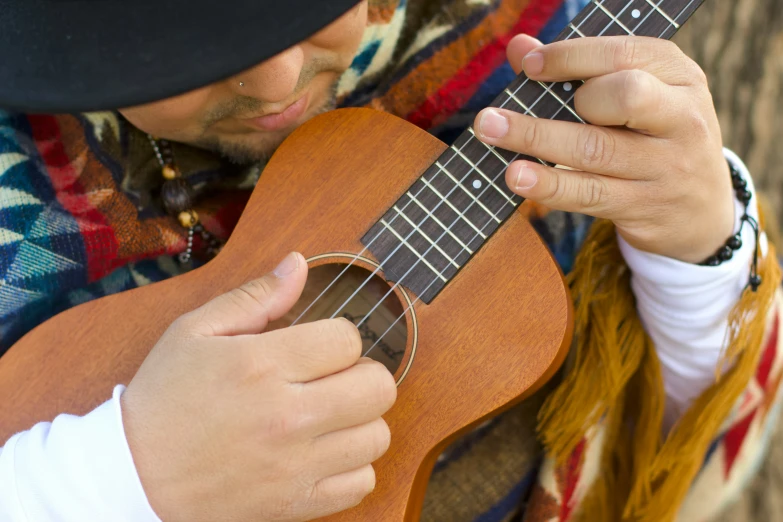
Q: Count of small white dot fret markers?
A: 3